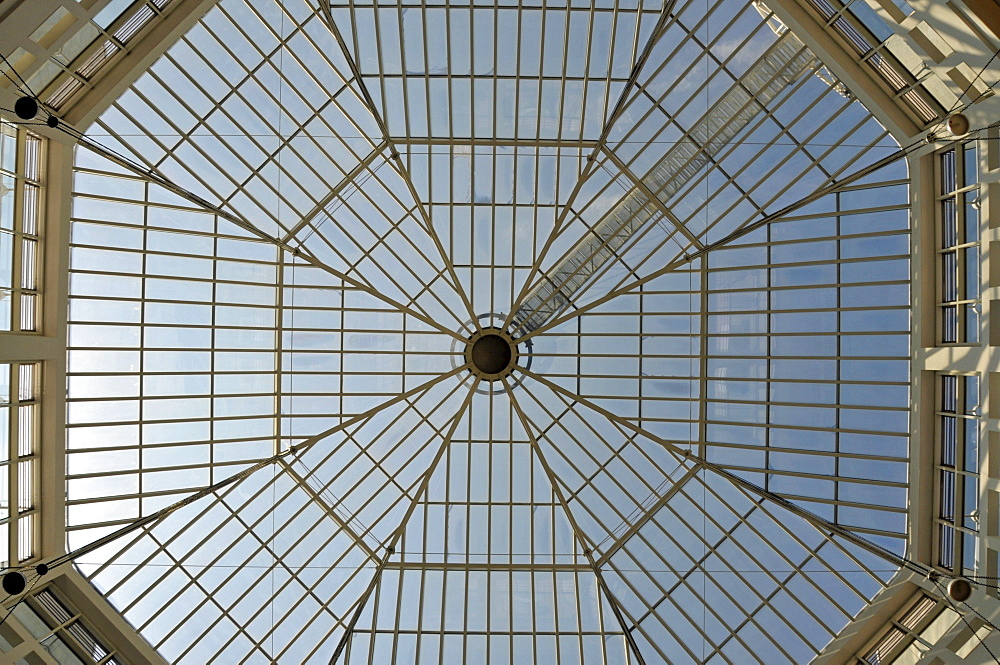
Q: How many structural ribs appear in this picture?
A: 8